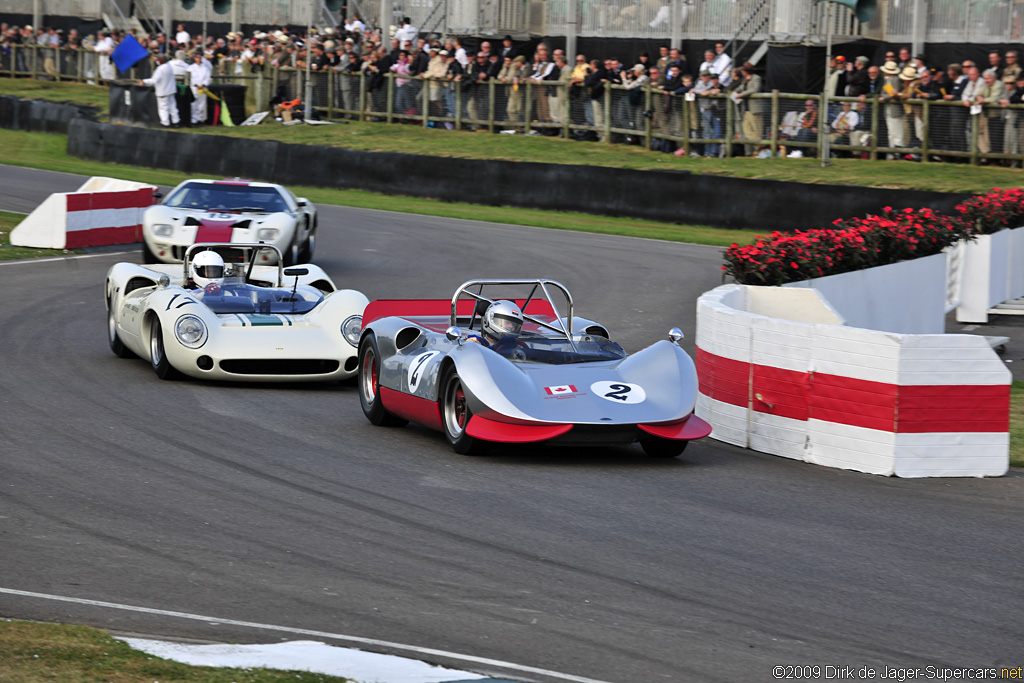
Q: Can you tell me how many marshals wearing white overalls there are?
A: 3